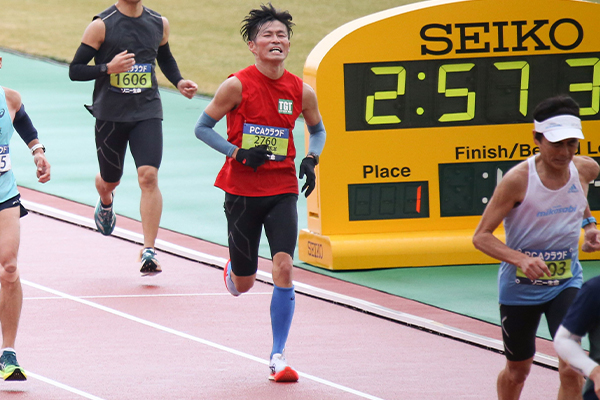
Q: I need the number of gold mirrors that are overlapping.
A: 0